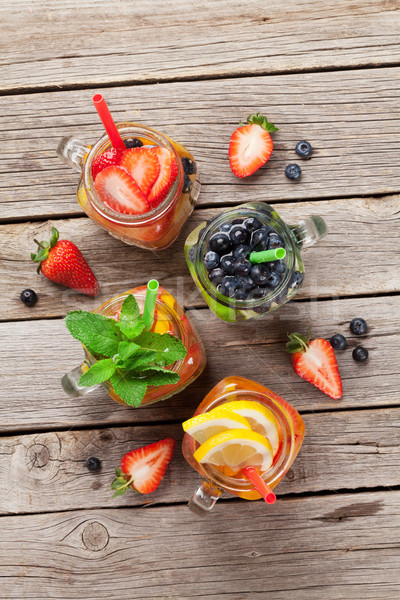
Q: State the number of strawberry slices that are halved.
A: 3